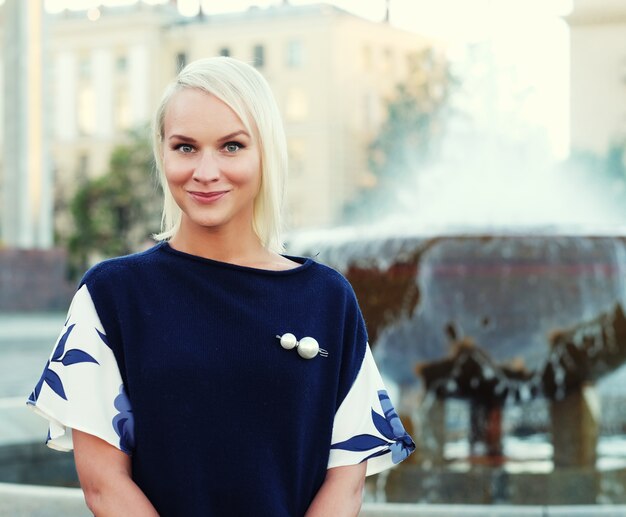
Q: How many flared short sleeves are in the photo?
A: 2